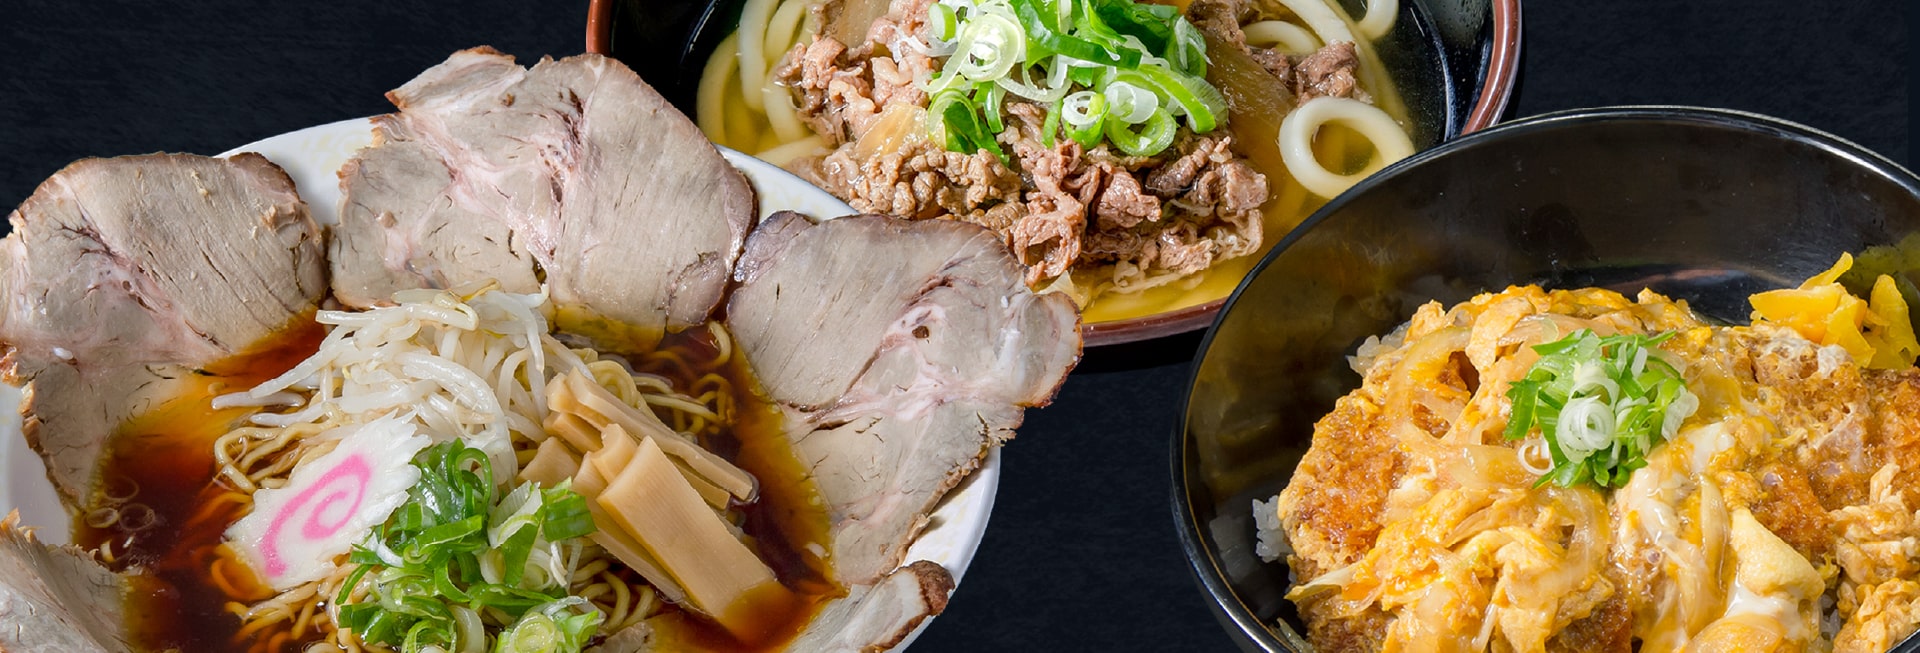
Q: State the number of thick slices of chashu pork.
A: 5